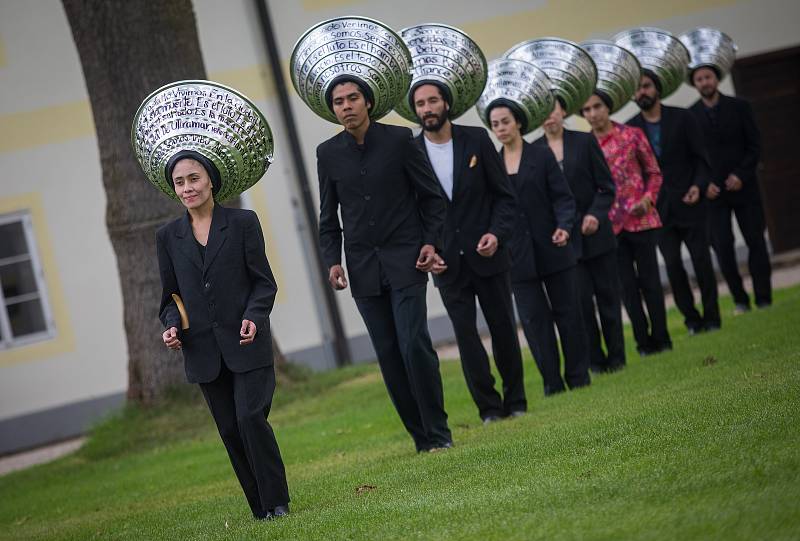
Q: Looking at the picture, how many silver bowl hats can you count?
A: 8